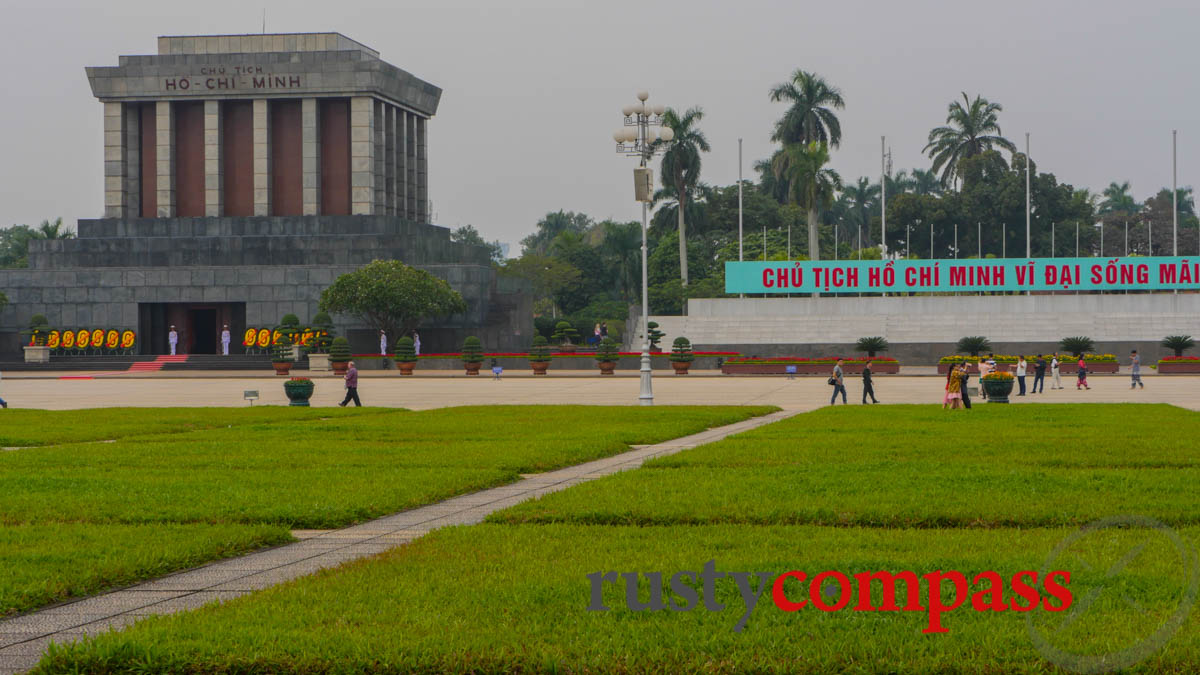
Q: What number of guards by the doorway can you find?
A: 2